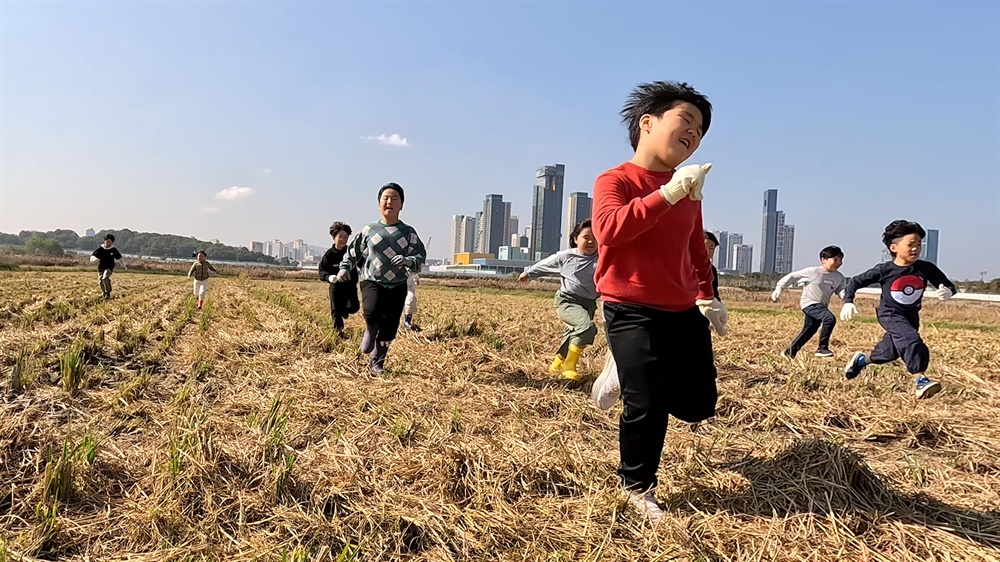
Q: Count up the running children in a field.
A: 10